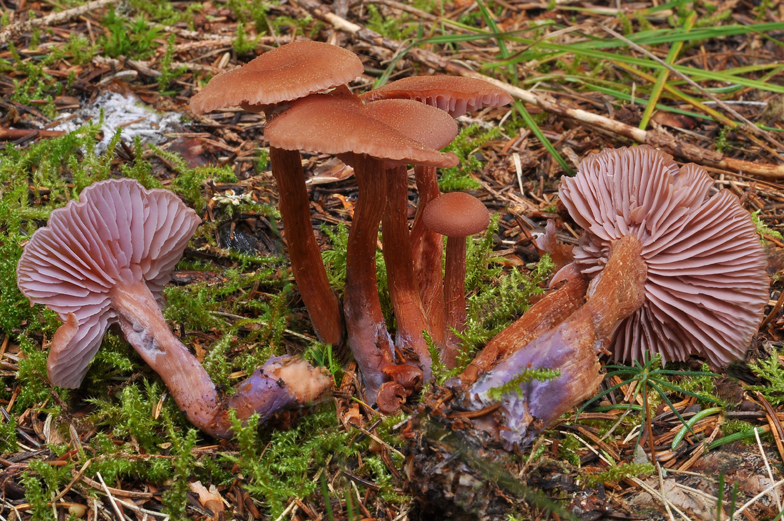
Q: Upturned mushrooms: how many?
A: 2